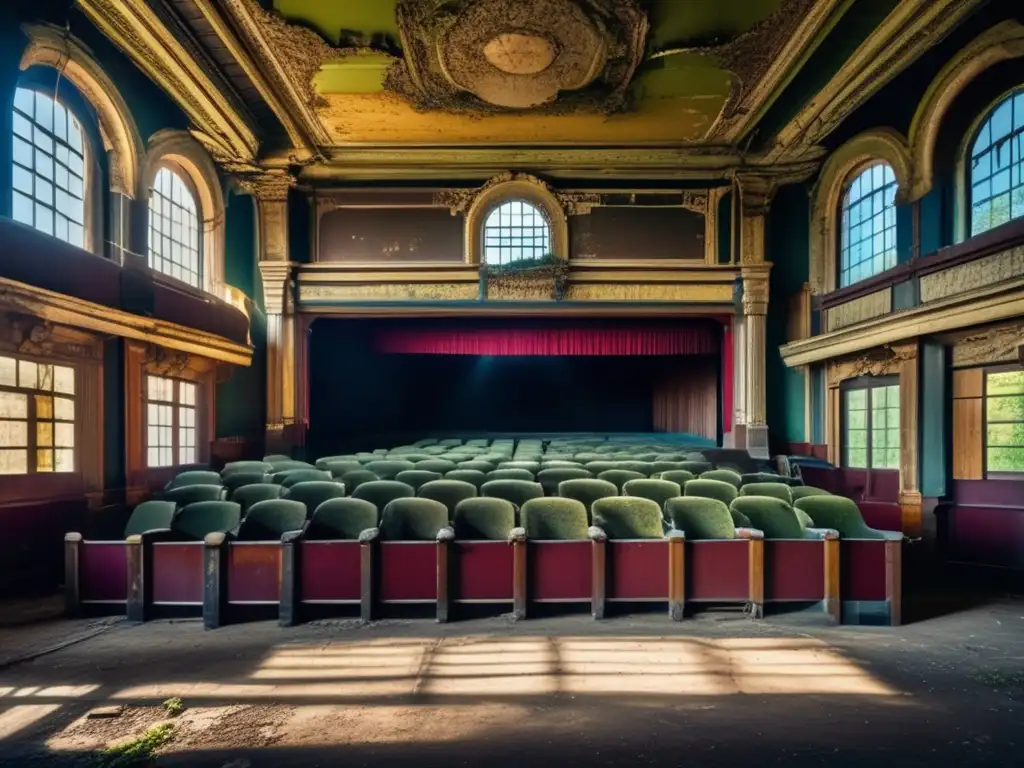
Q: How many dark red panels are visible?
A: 11